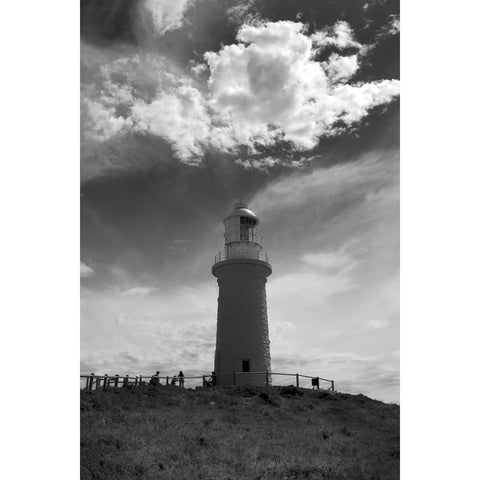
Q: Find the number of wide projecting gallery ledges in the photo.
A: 1